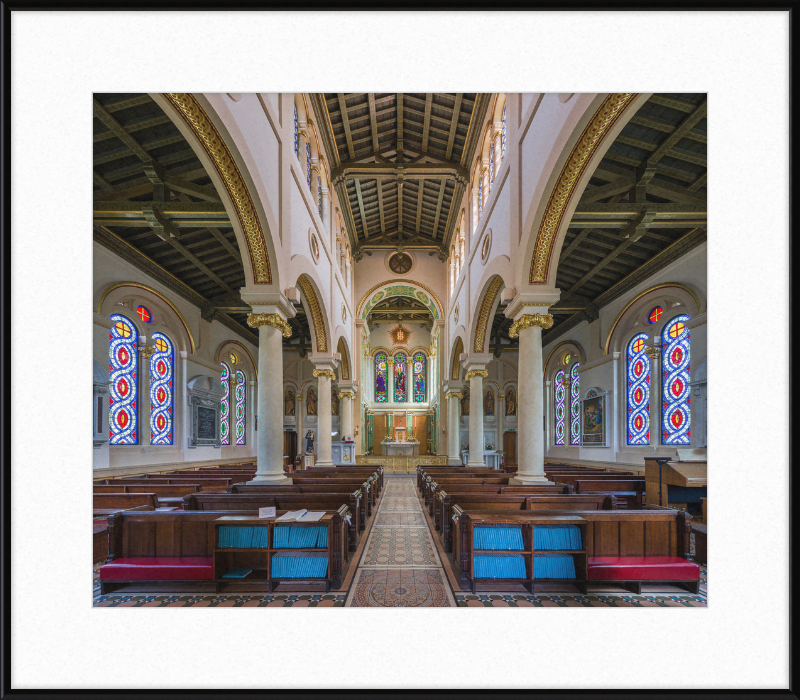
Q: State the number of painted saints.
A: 6